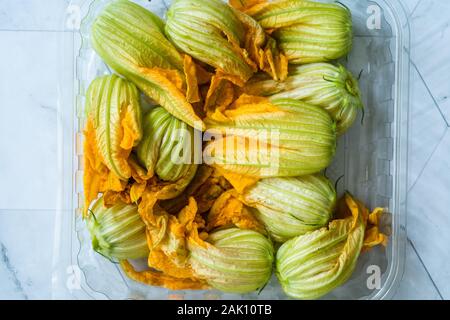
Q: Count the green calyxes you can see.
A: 11